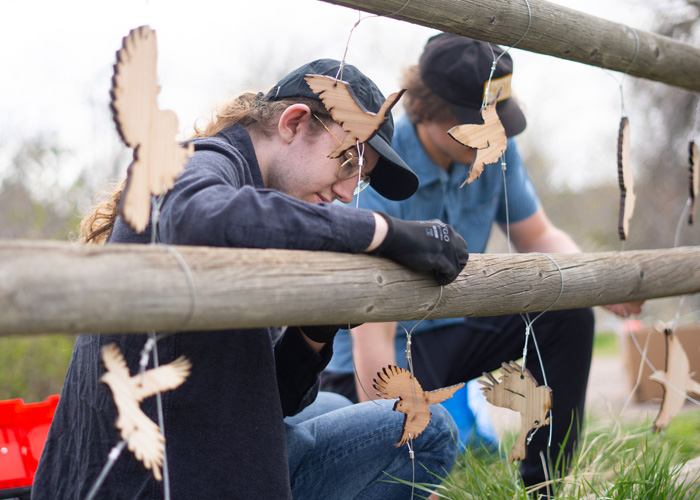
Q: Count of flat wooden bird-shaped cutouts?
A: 9